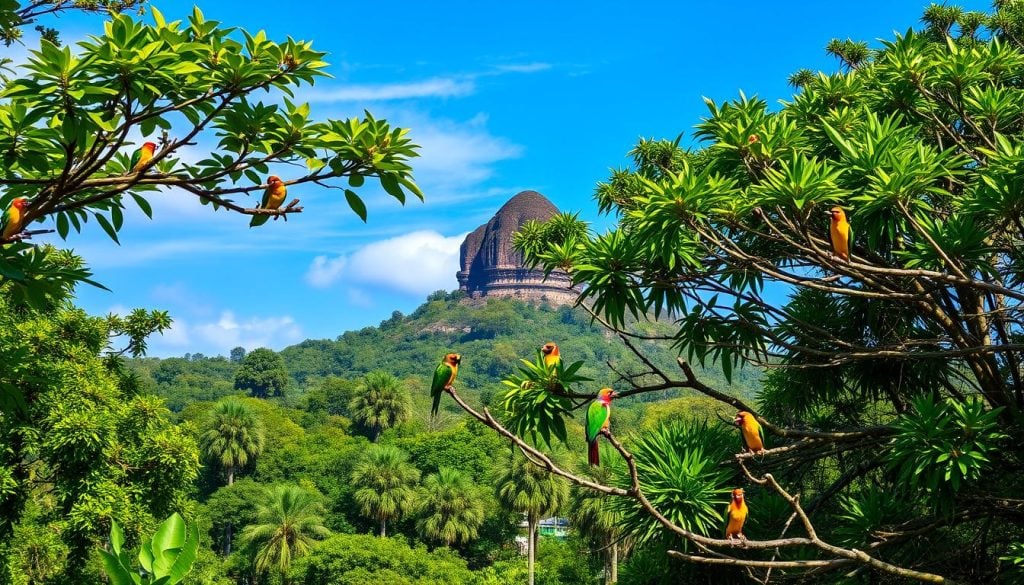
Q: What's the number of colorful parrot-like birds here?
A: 9